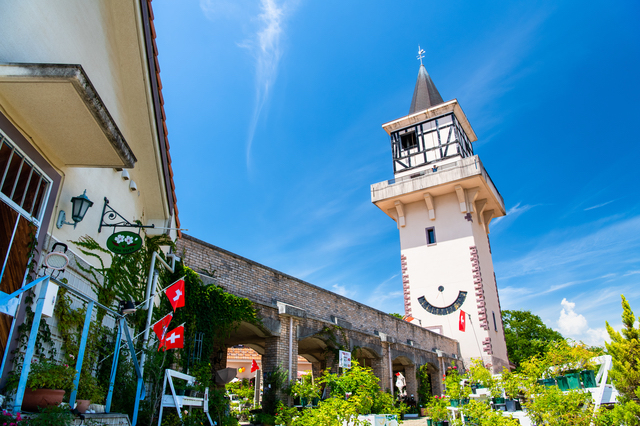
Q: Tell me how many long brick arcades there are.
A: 1